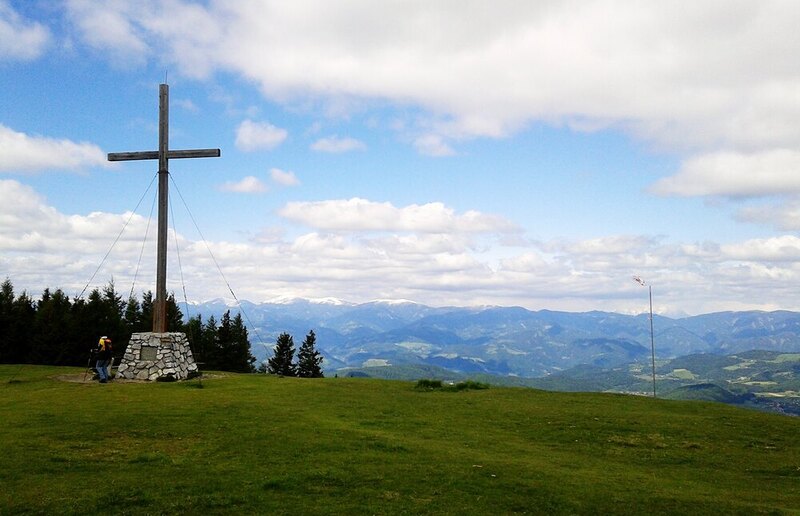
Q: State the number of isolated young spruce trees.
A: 2